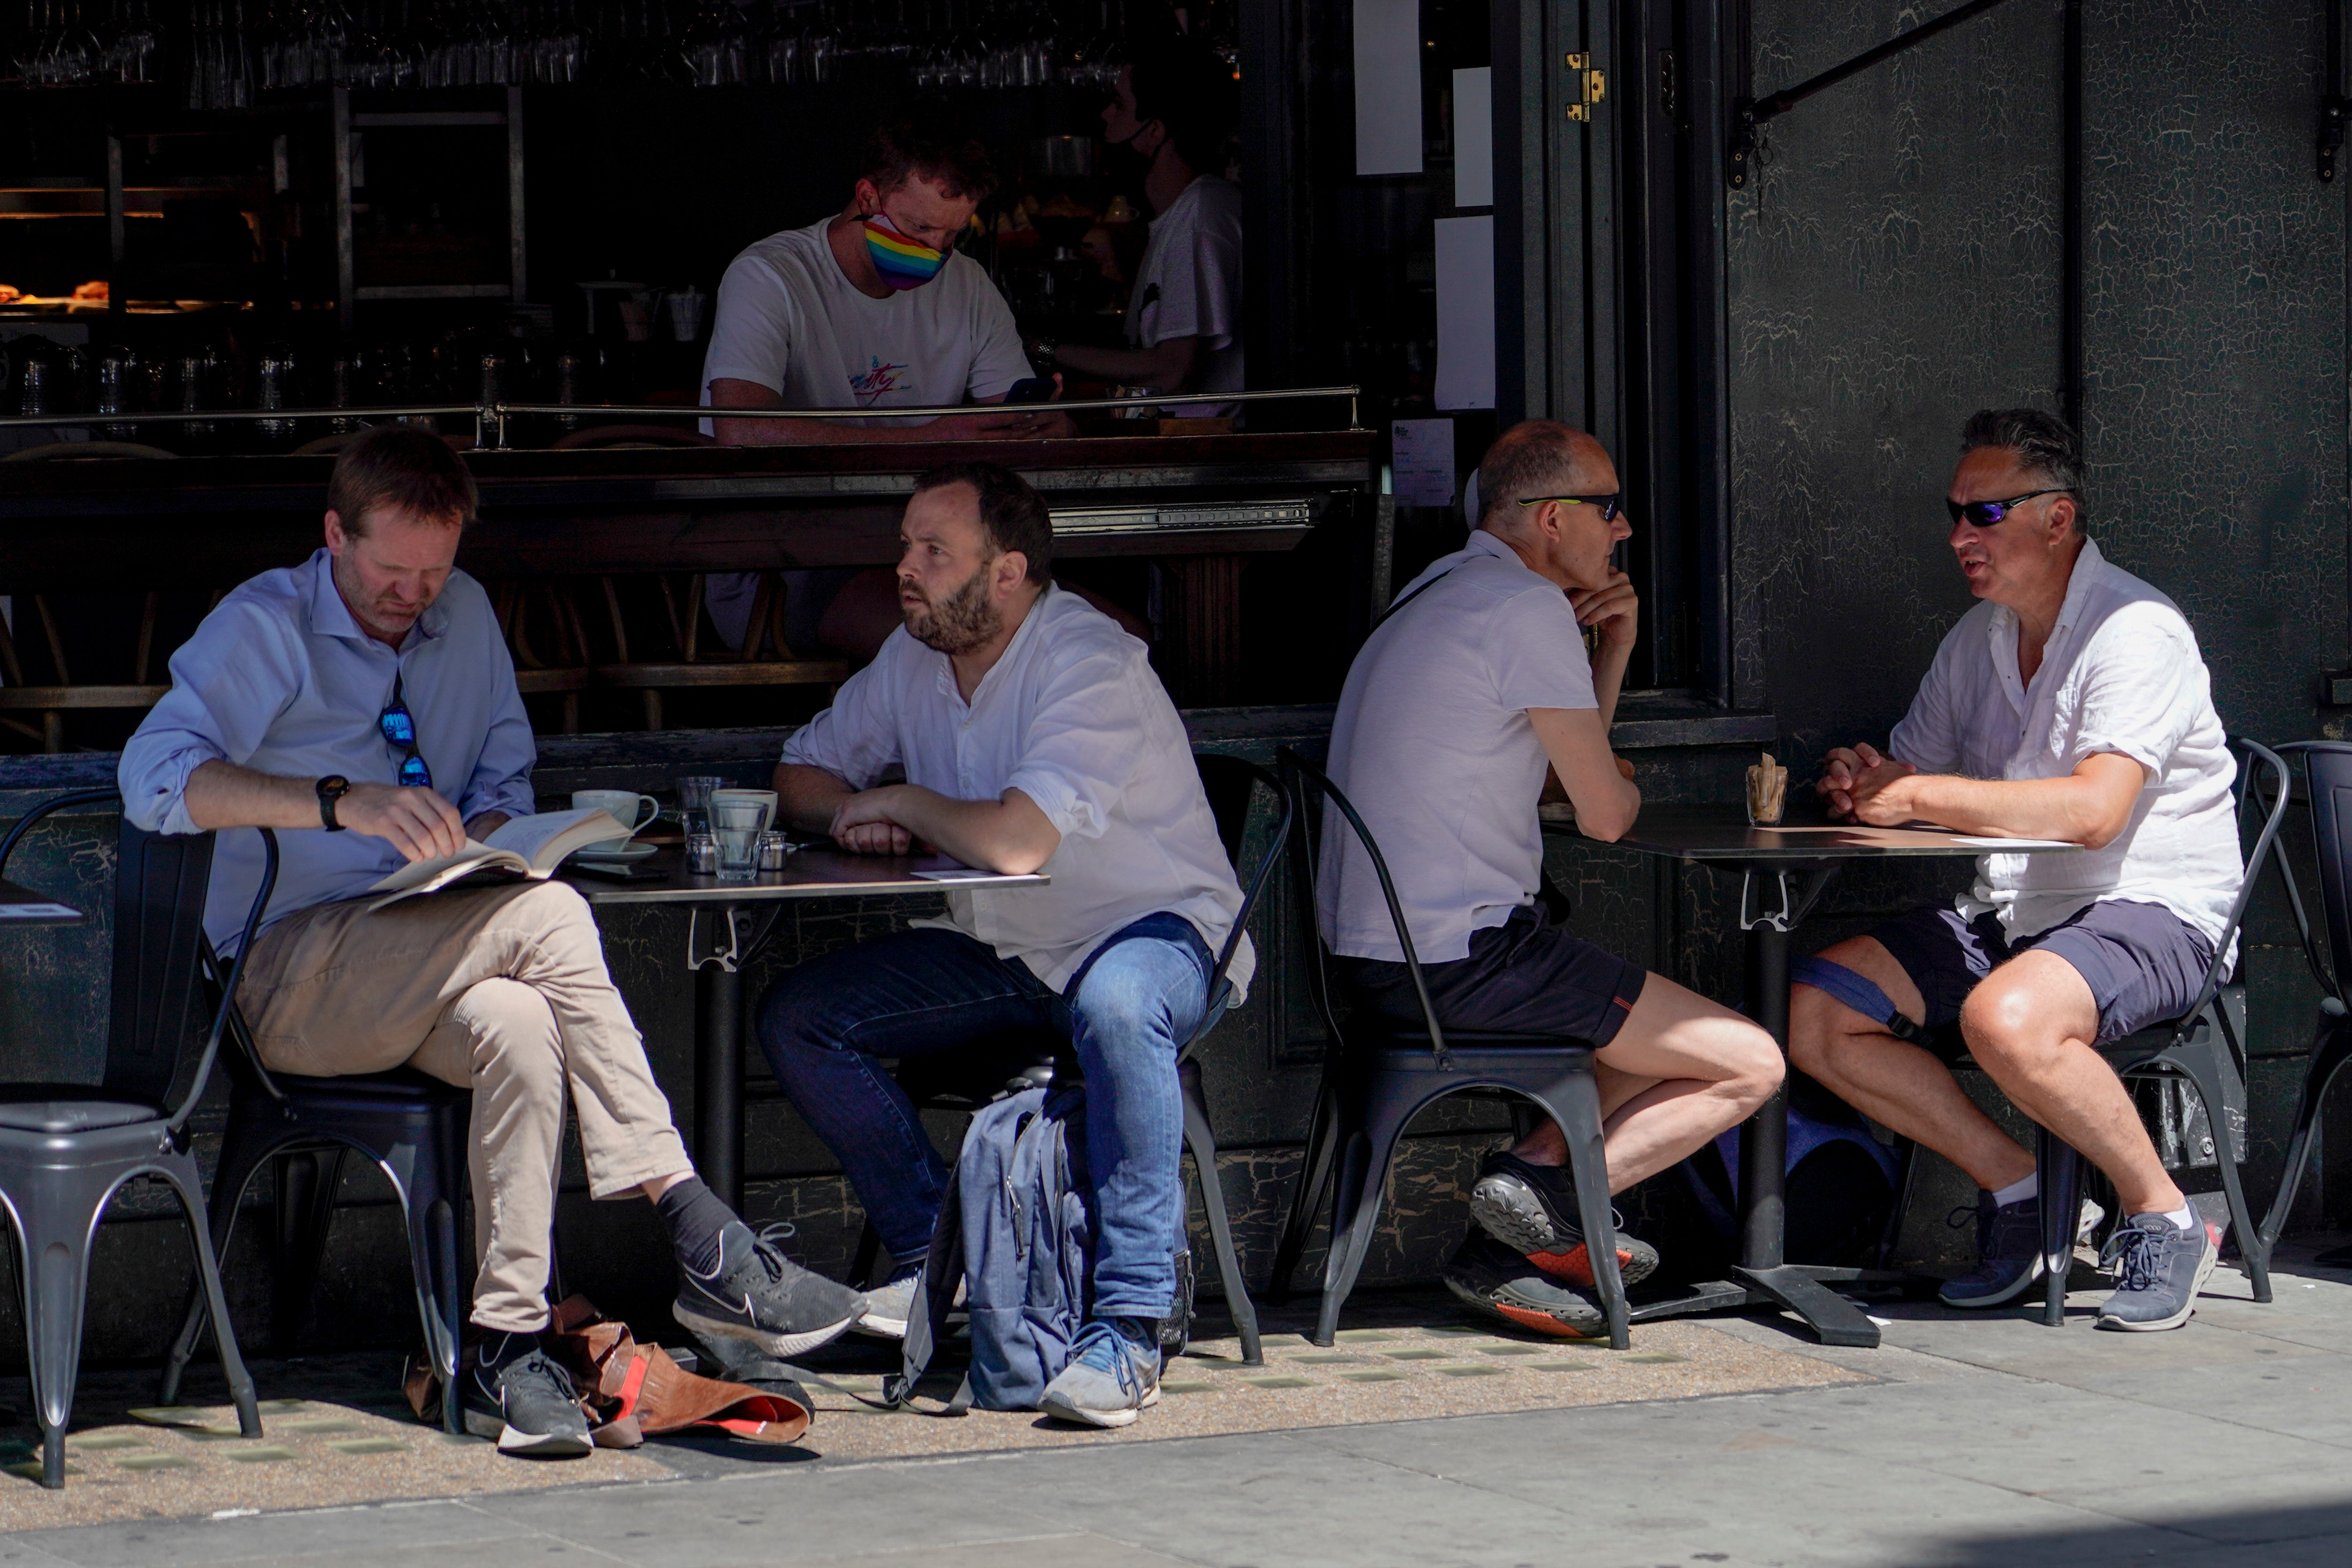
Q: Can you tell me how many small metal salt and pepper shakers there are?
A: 2